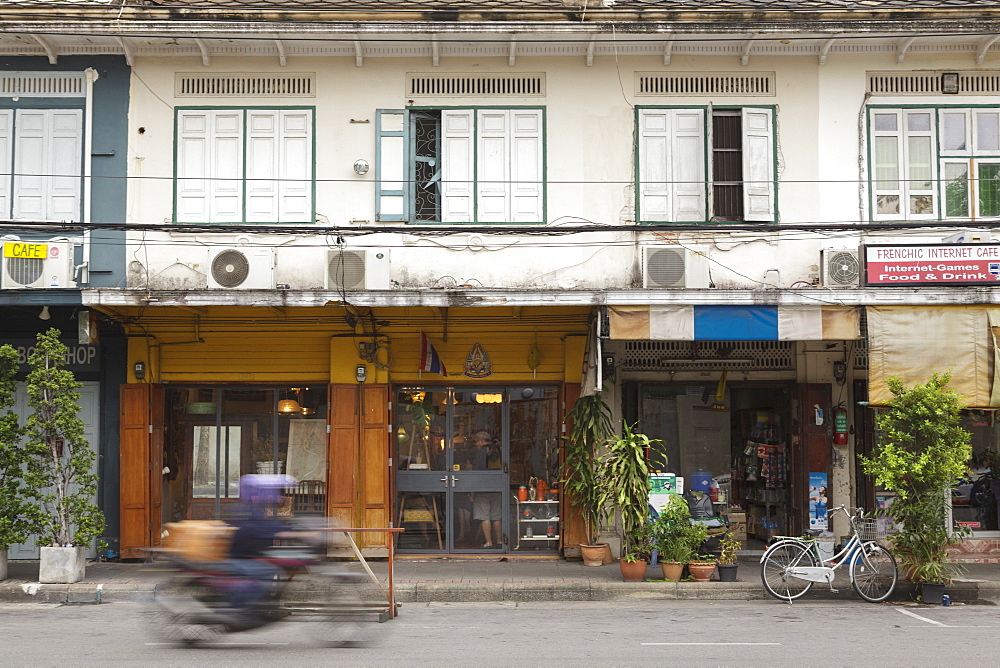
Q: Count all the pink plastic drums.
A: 0